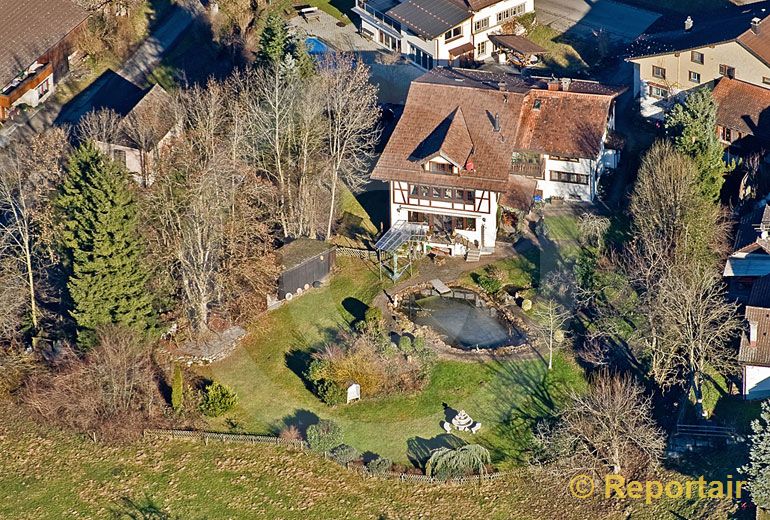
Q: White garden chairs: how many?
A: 2